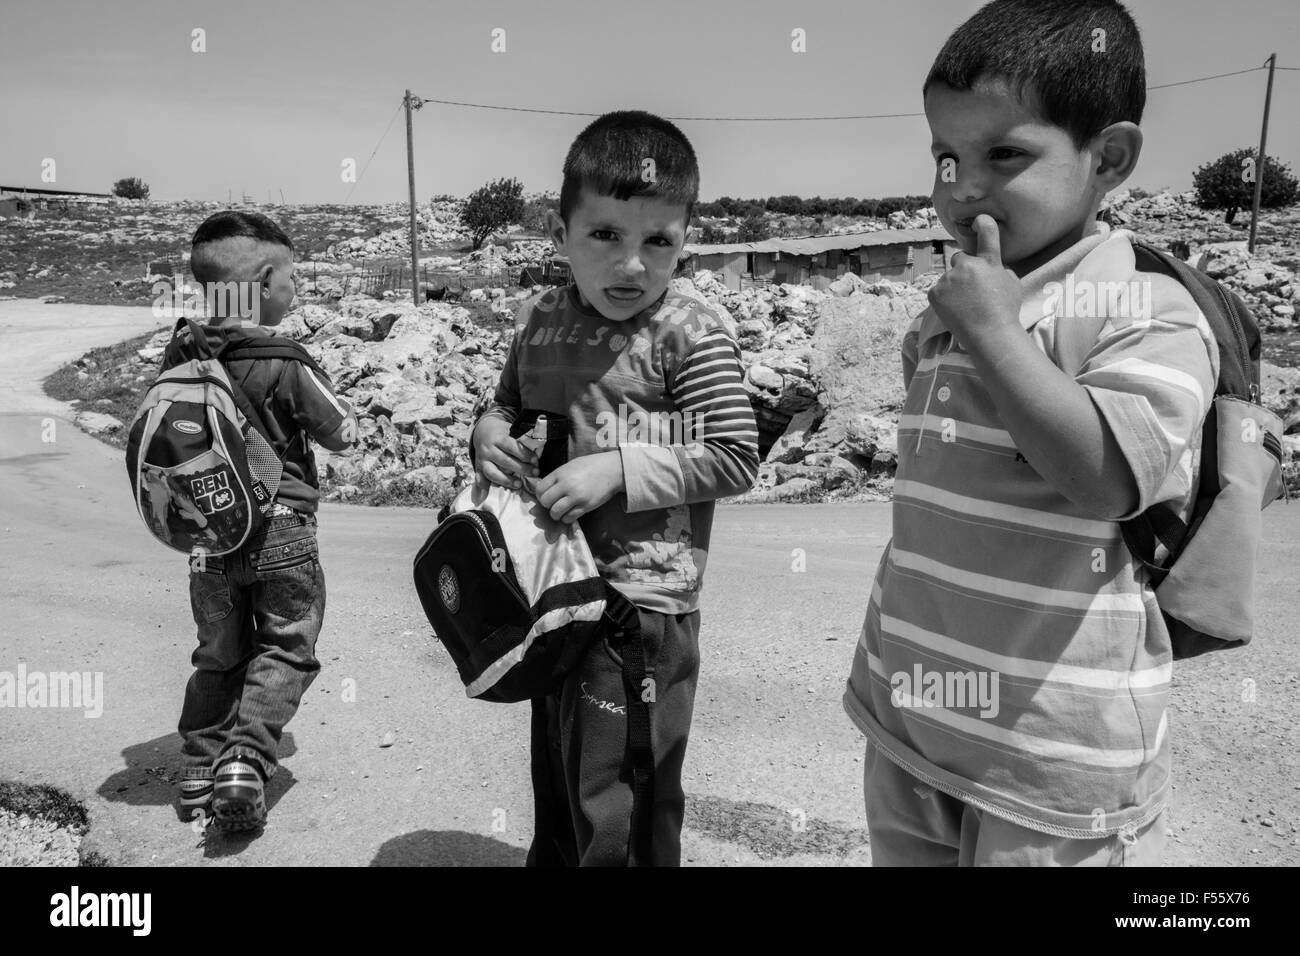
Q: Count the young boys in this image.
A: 3